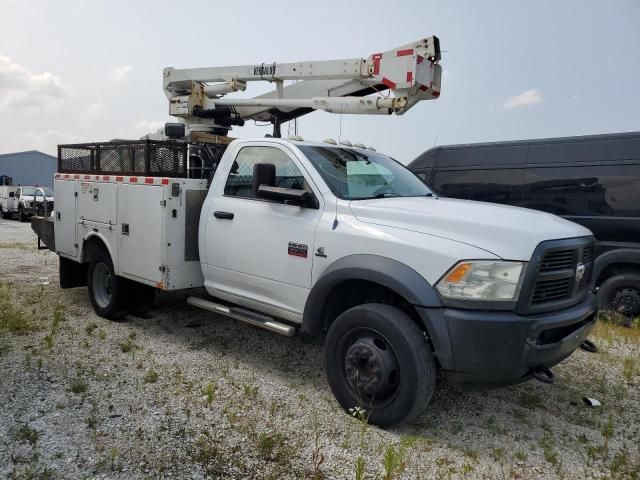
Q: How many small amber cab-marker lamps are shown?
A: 5